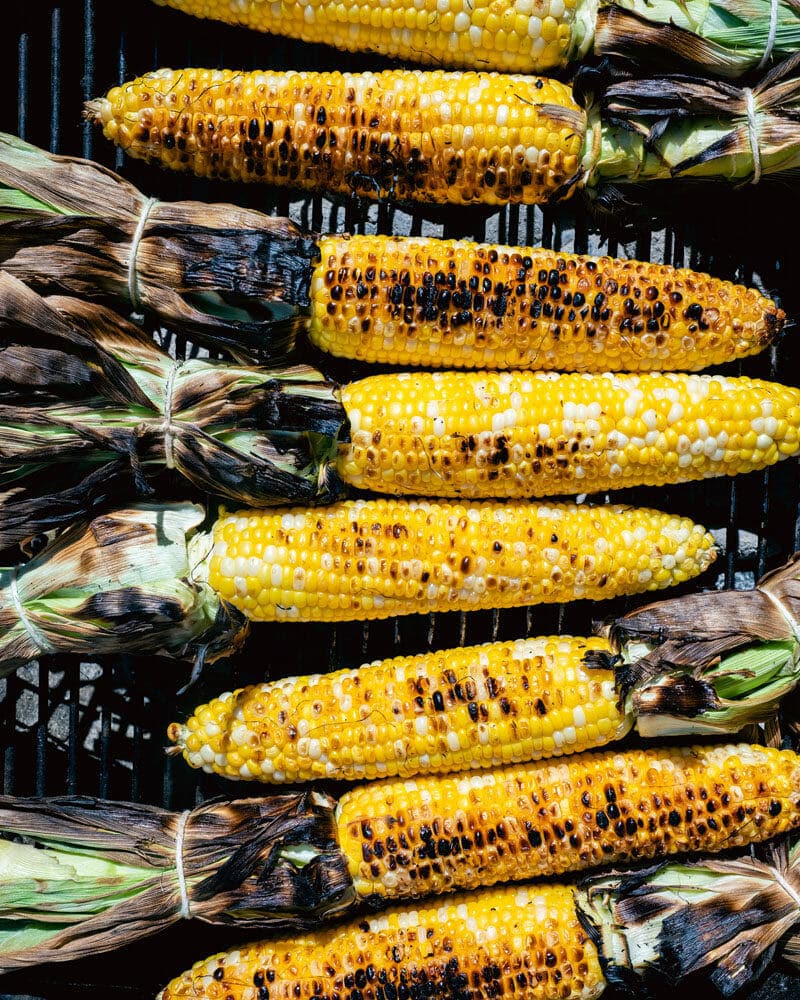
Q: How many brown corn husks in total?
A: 8